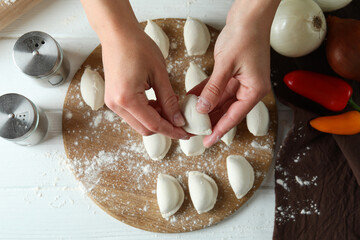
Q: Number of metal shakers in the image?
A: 2